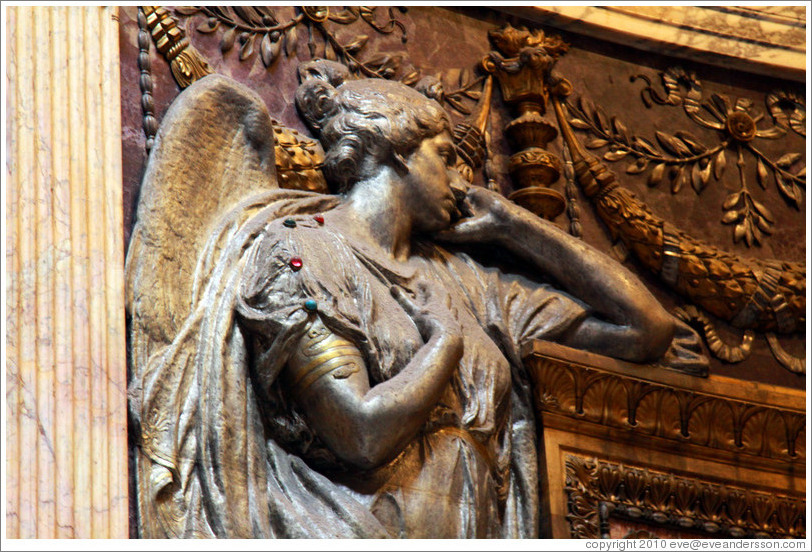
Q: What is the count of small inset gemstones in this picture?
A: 4